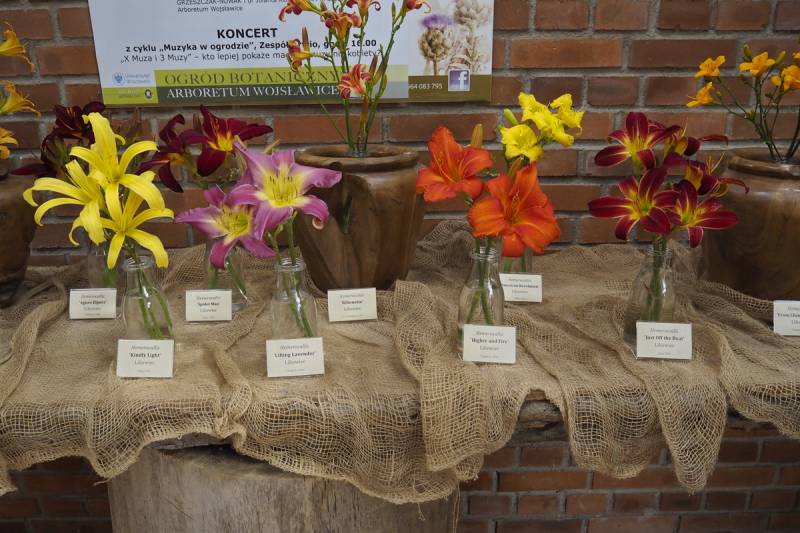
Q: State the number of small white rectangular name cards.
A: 9